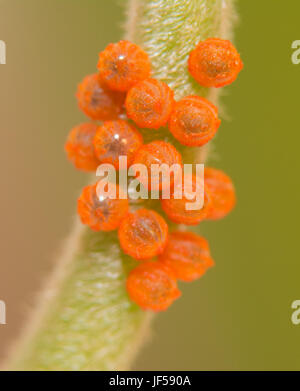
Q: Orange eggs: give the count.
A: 14